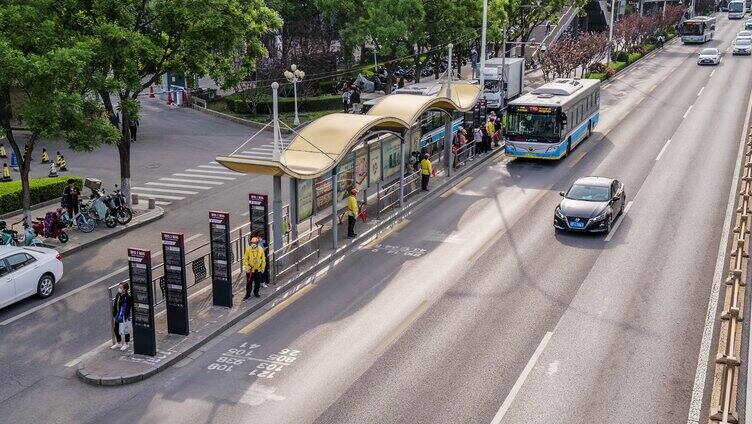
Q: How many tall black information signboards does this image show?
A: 4